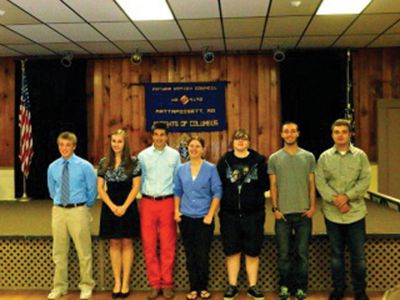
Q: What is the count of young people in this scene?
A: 7